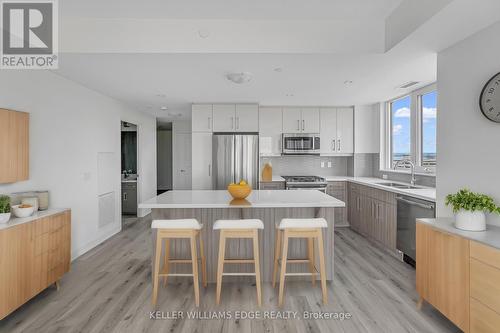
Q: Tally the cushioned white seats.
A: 3